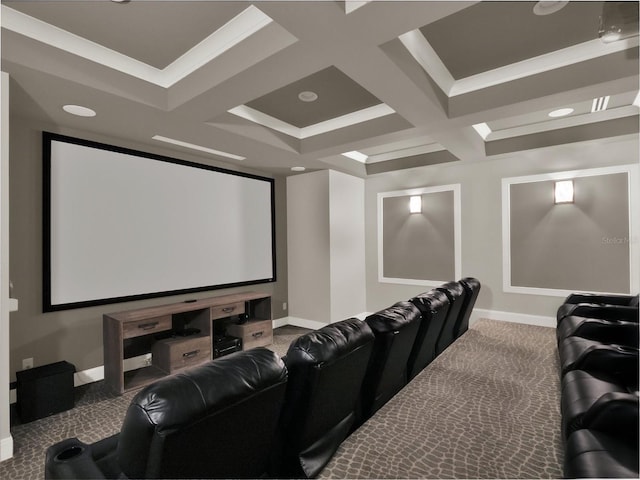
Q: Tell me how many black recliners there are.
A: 11